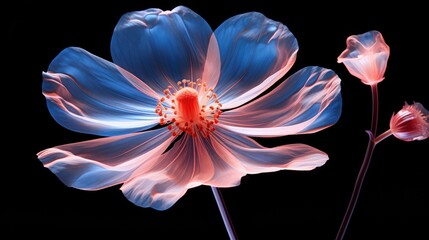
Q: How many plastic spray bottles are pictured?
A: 0